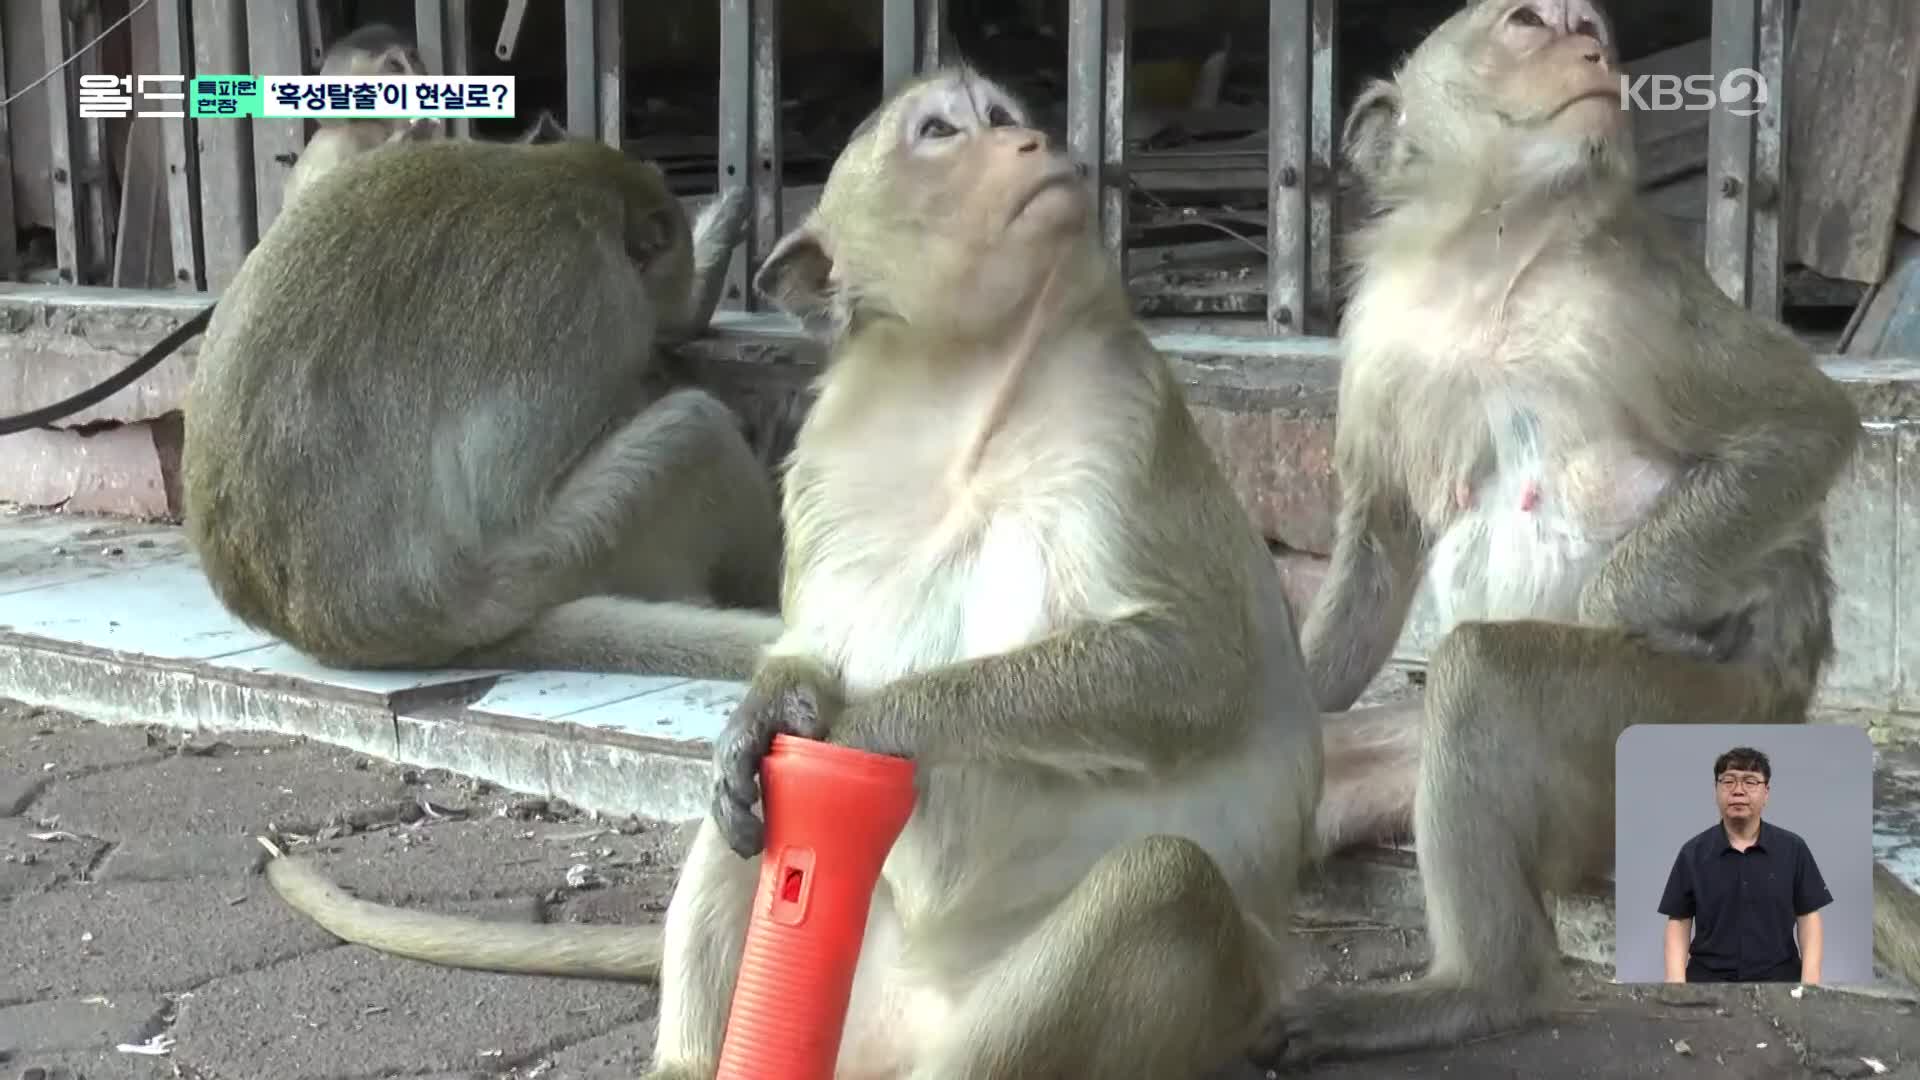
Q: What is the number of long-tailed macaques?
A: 4